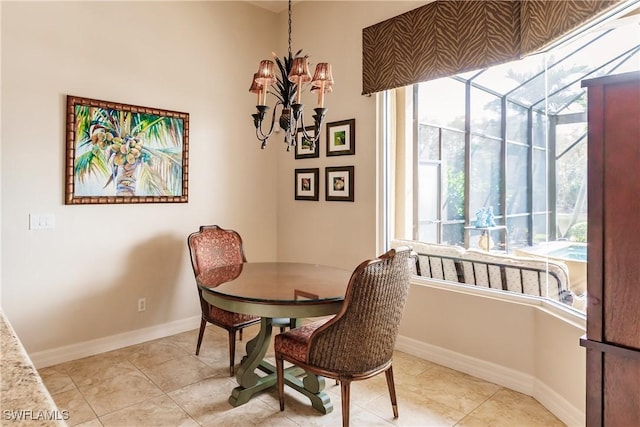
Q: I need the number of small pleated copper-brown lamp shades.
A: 5